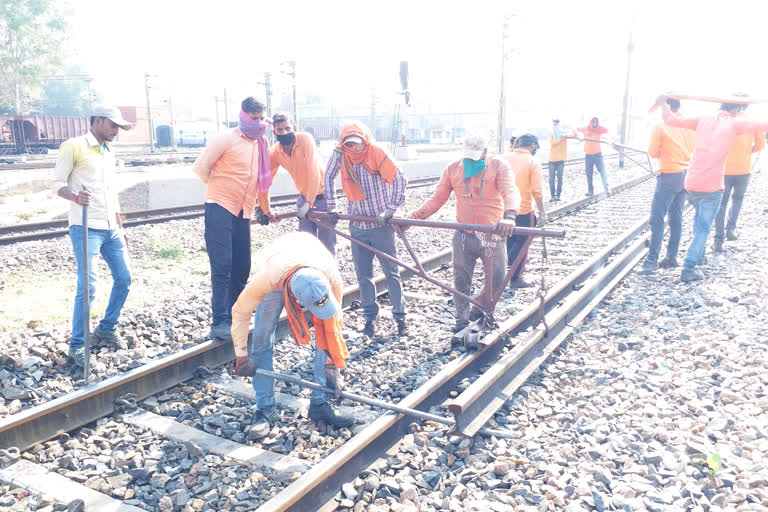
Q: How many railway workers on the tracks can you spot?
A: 12